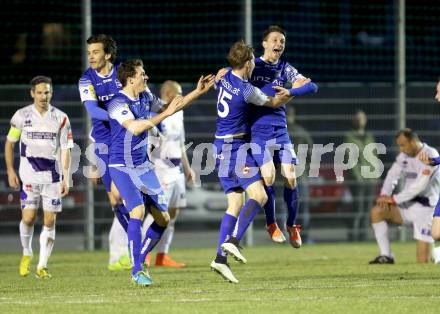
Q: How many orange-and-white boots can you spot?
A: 2